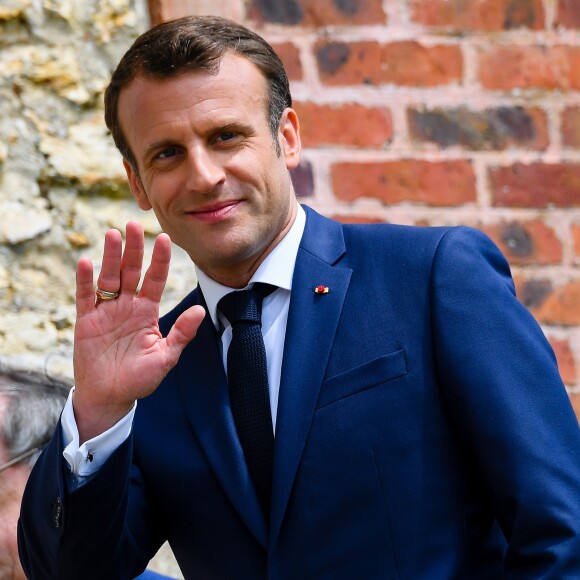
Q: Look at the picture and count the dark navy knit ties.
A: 1